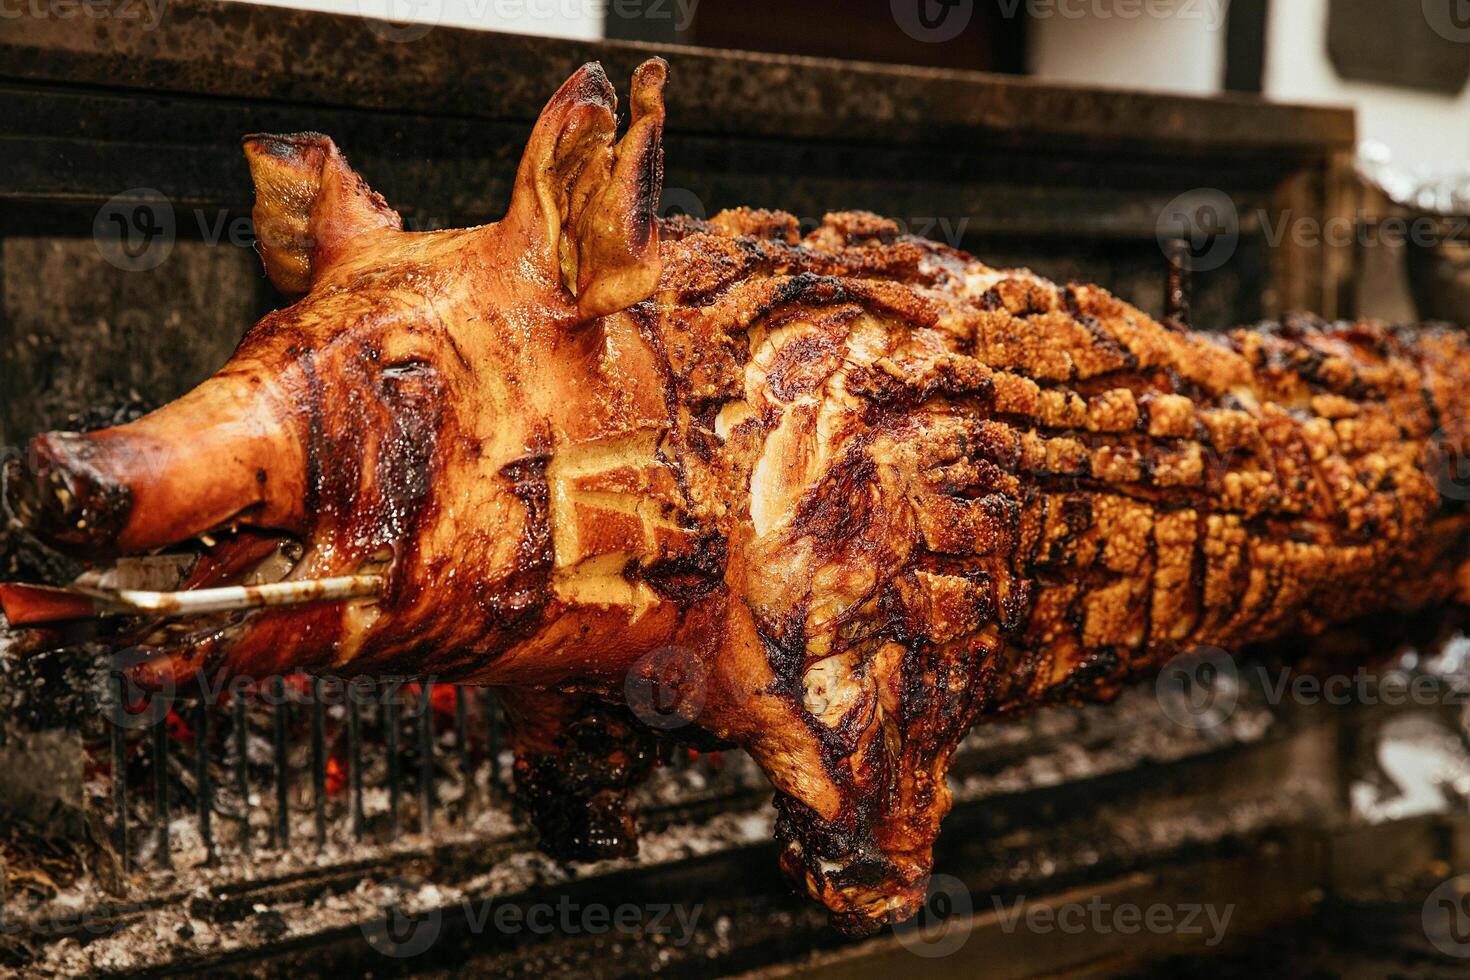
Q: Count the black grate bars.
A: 11